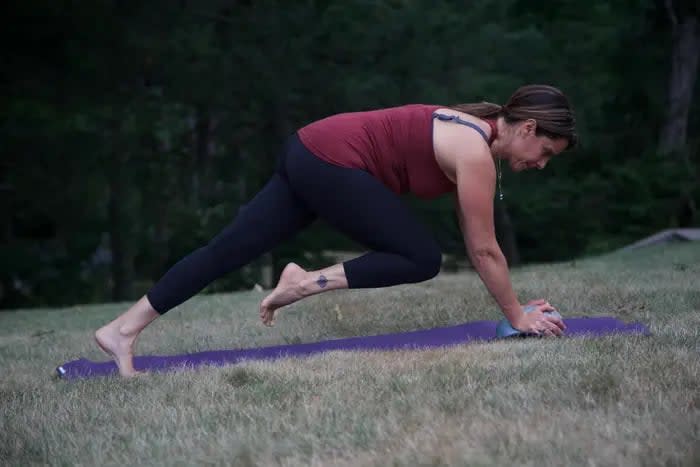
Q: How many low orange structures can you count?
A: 0